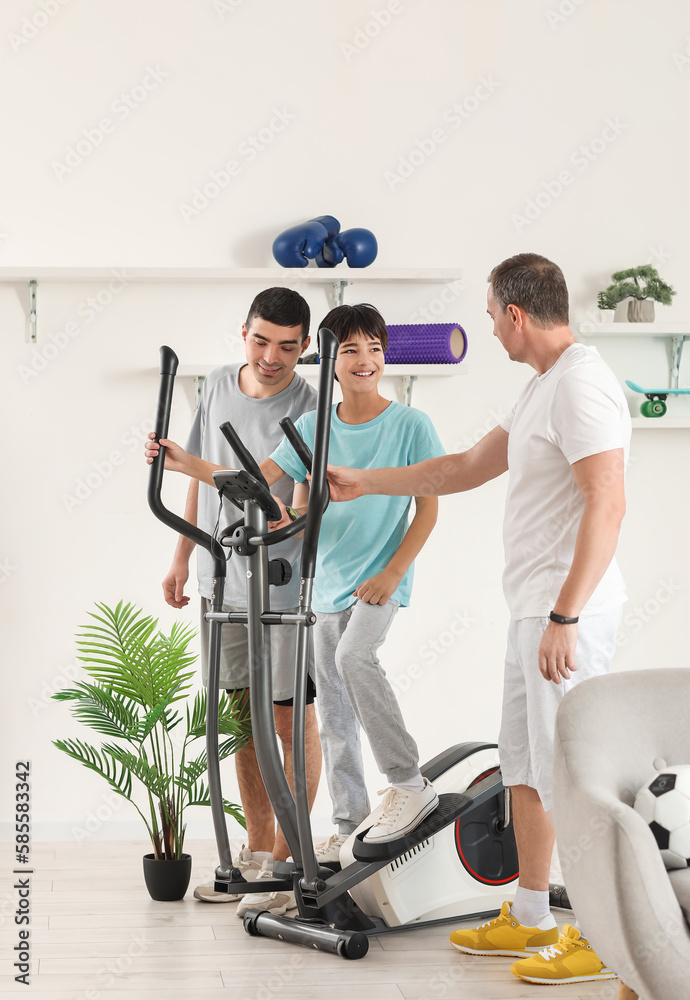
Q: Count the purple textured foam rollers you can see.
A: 1